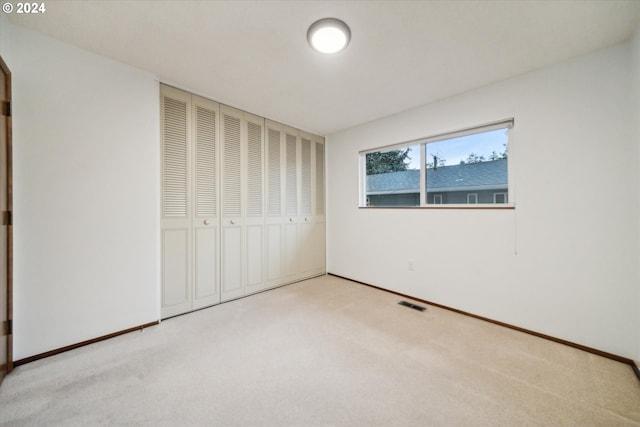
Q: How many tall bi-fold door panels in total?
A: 8